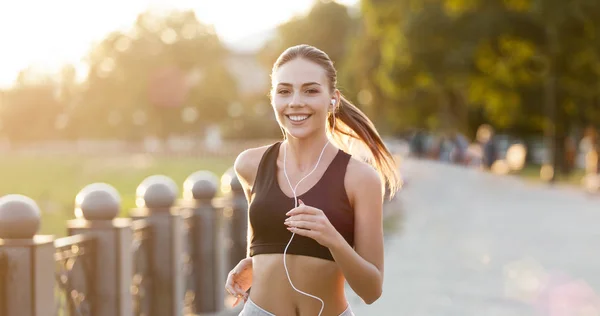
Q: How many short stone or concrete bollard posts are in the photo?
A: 5